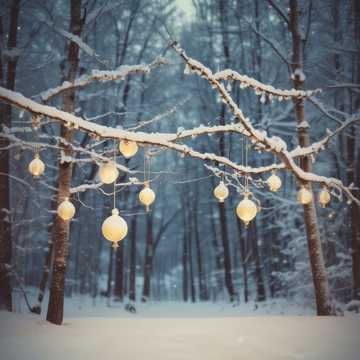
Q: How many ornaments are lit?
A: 11